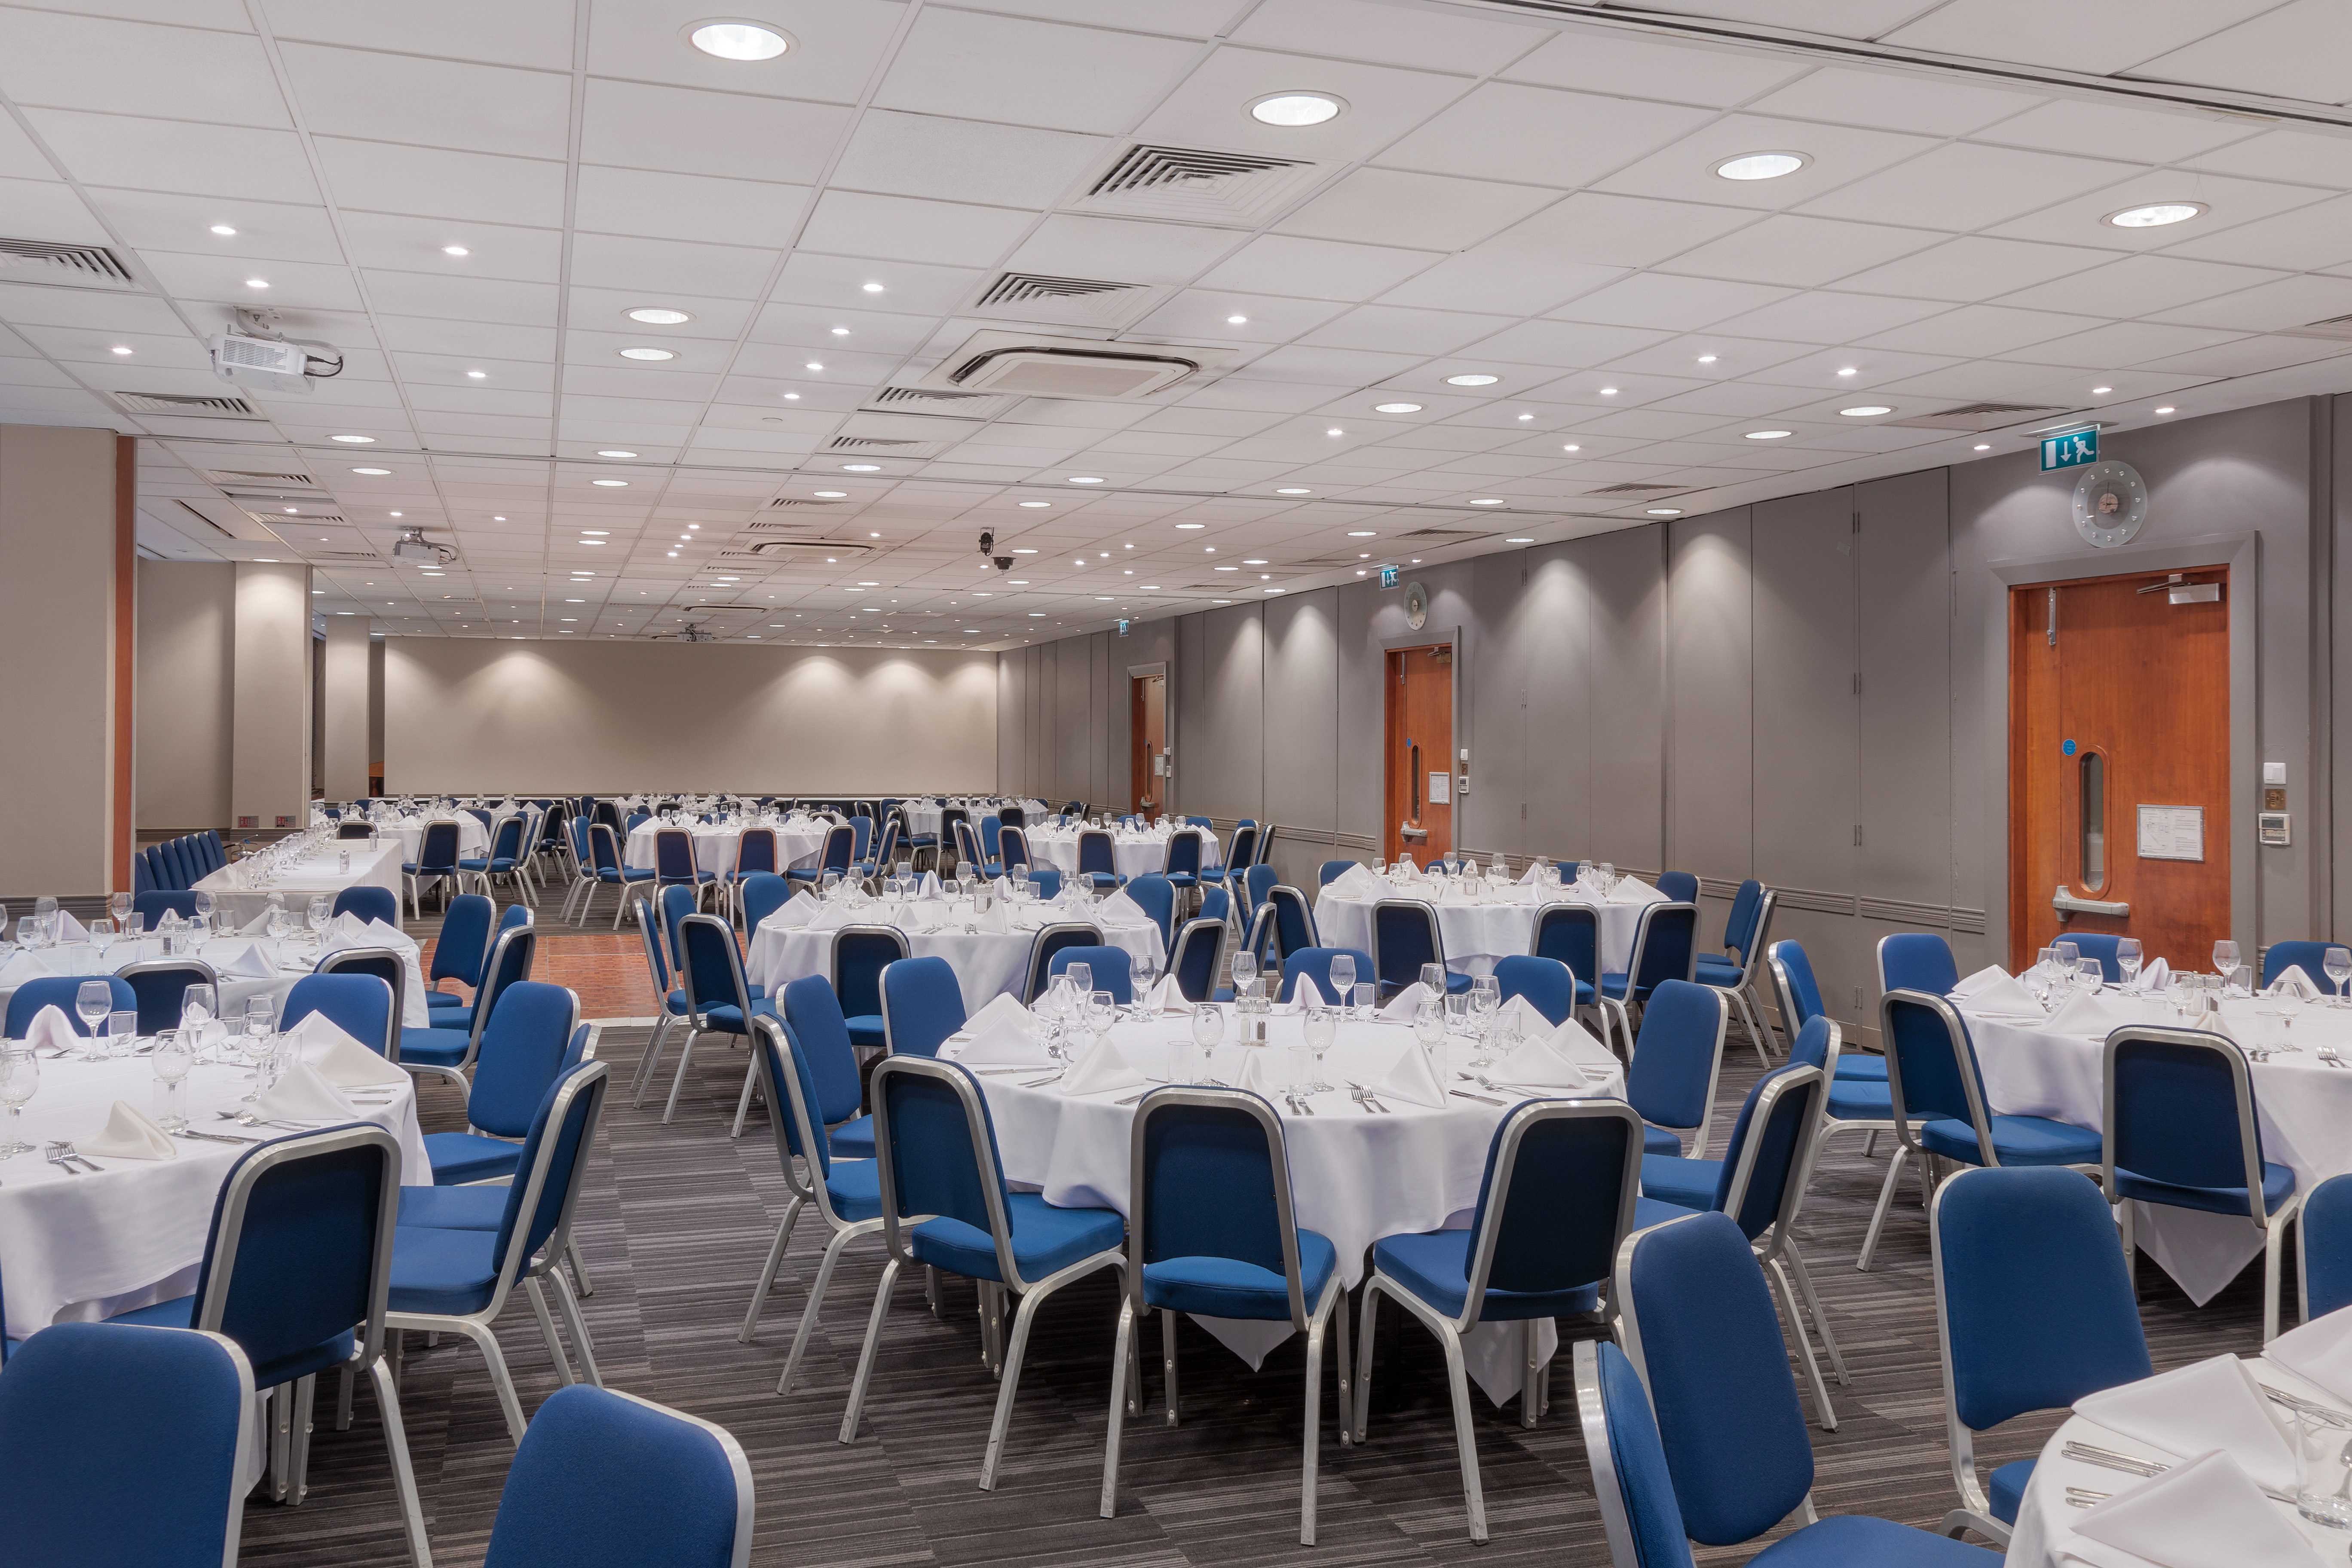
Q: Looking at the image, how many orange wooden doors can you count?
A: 3